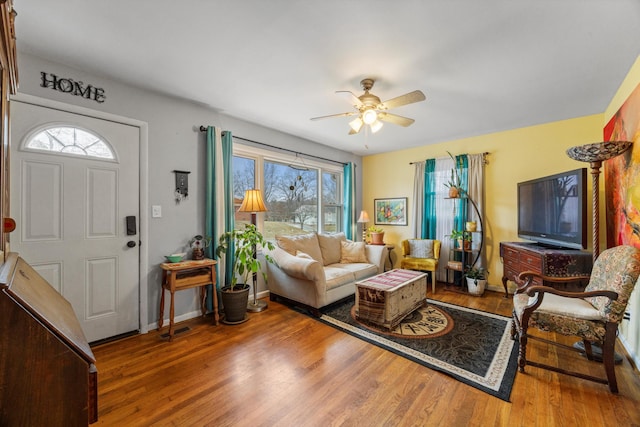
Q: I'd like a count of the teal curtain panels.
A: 4